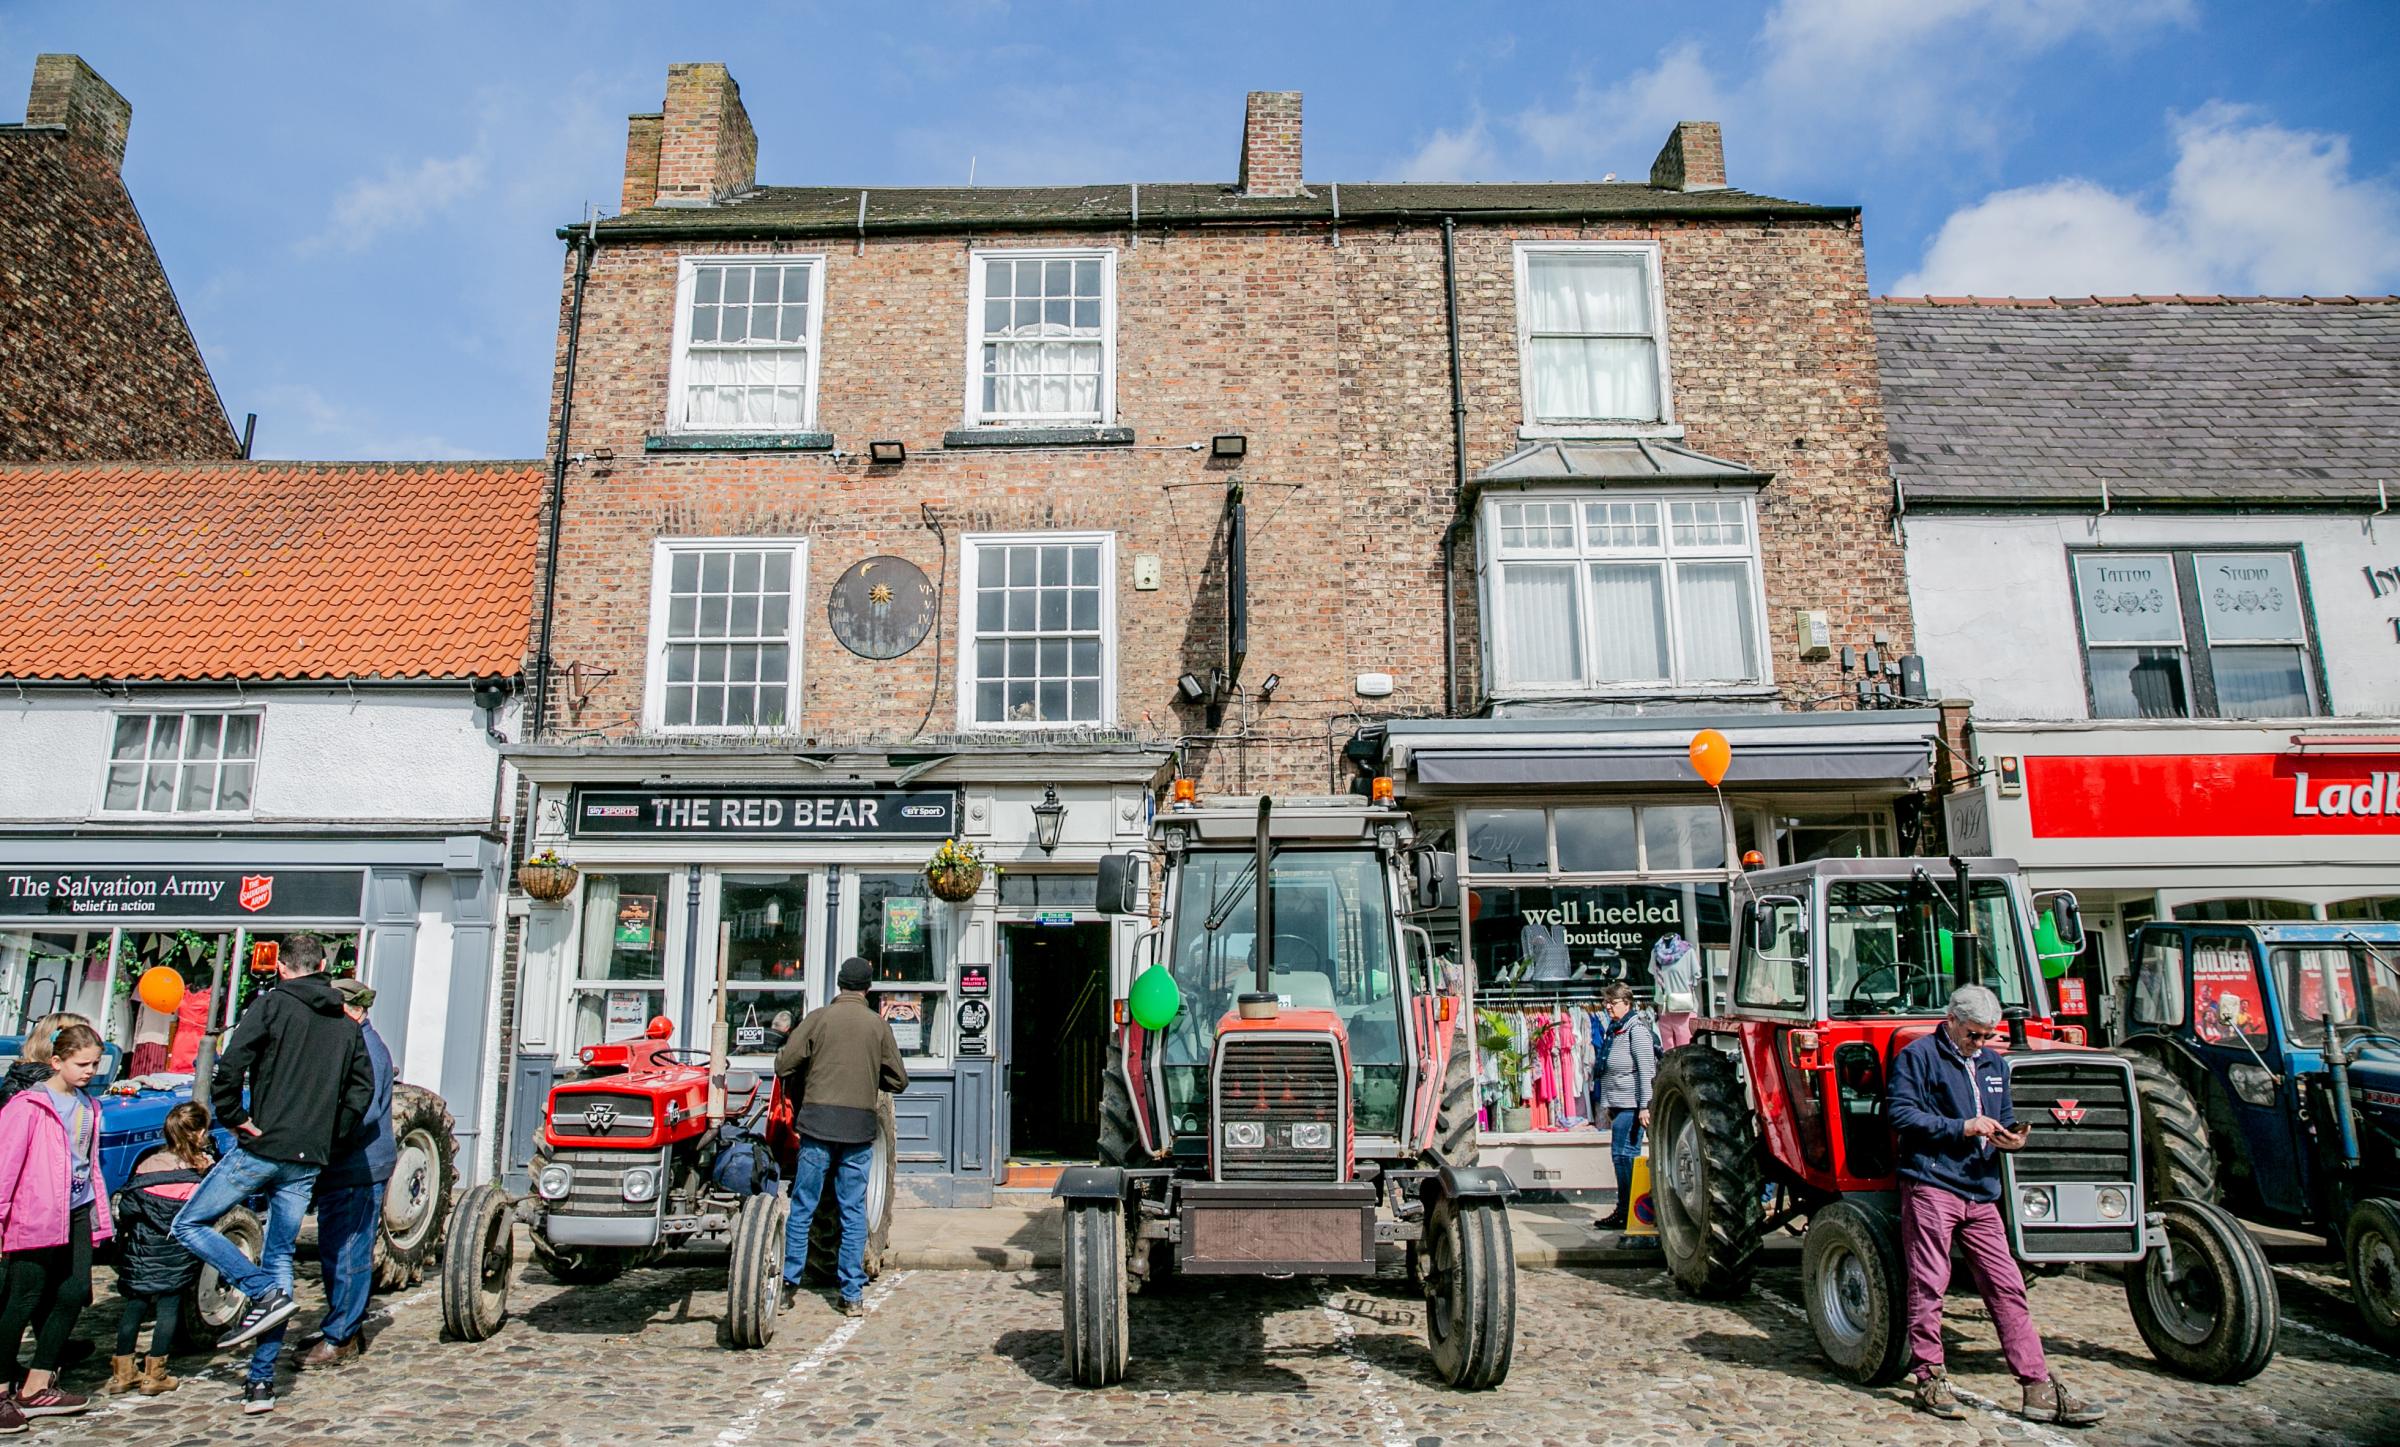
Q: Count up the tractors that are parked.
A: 5